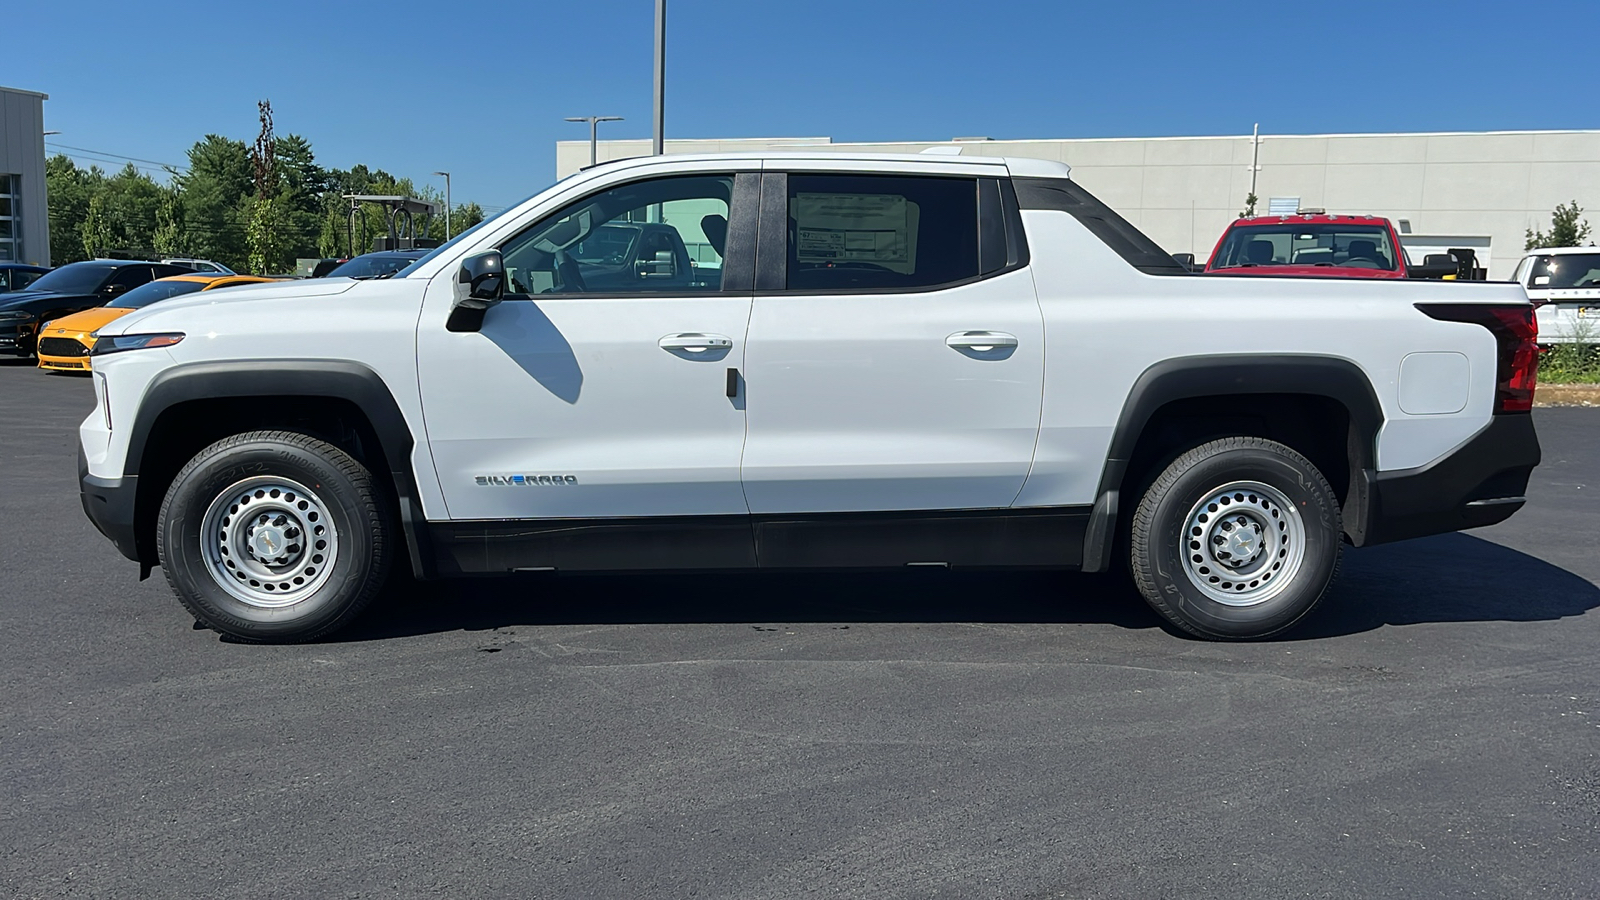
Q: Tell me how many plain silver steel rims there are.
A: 2